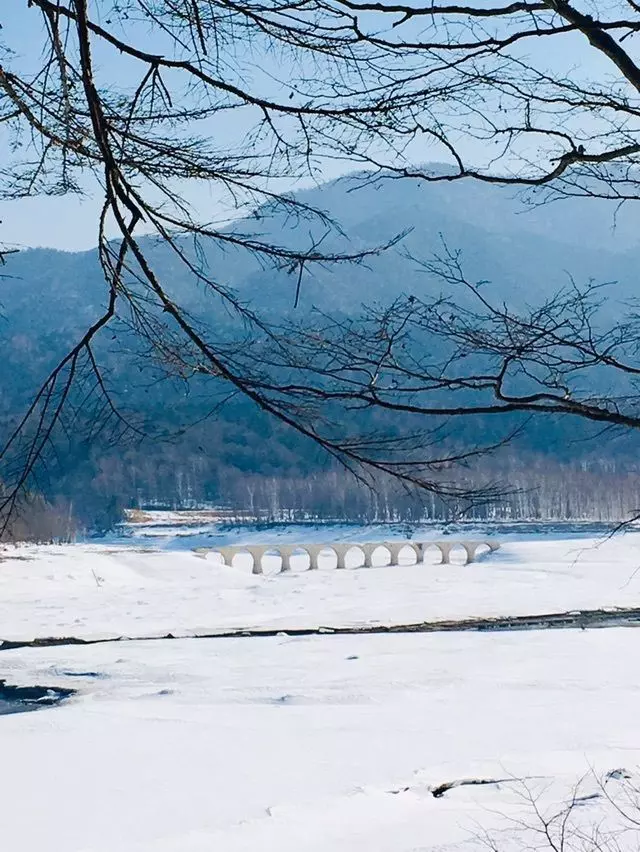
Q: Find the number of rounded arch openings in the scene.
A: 11